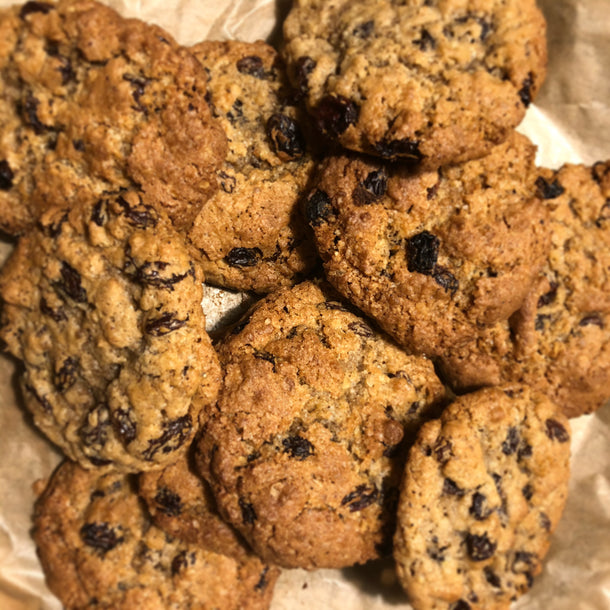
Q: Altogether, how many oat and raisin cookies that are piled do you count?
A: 10